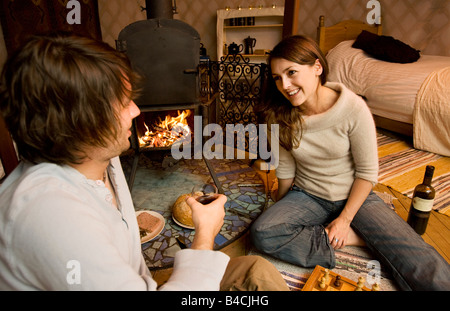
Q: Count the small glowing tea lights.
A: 5